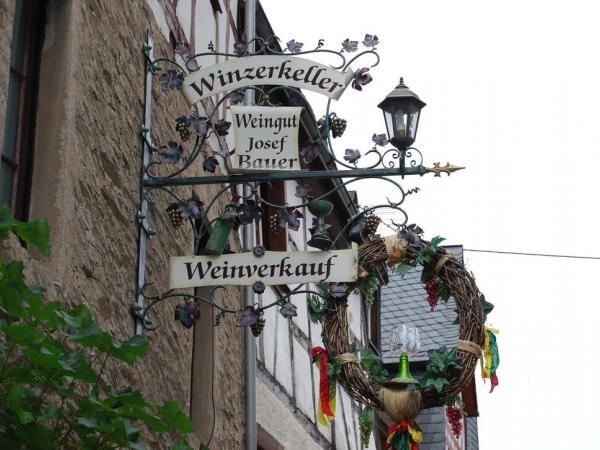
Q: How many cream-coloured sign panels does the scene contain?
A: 3